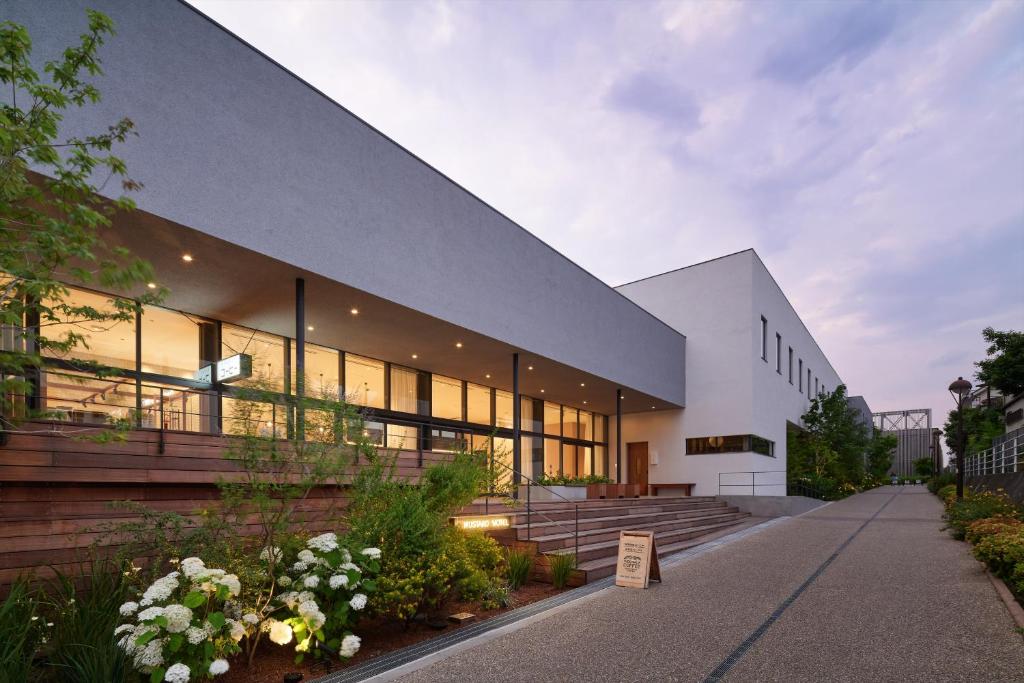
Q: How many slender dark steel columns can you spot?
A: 3